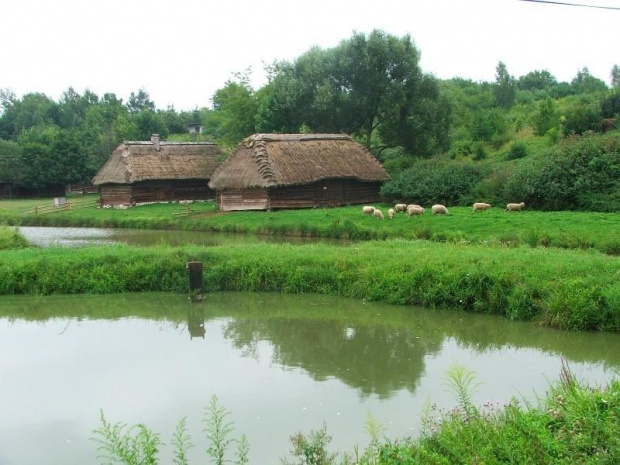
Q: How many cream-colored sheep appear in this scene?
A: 9